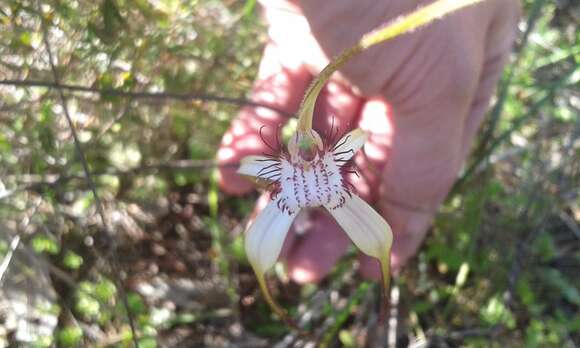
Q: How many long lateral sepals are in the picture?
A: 2